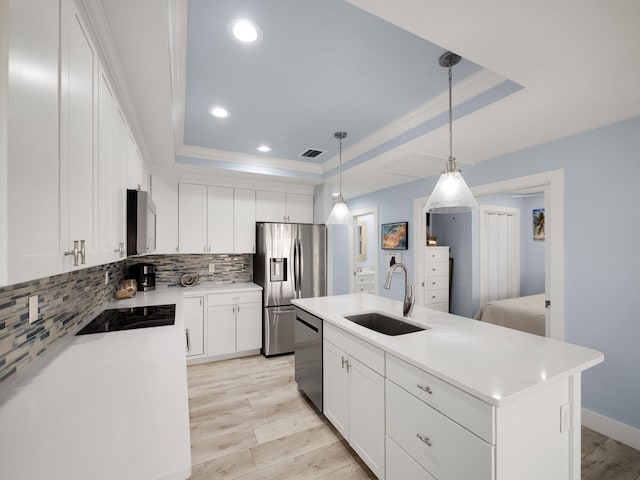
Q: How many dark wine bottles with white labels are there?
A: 0